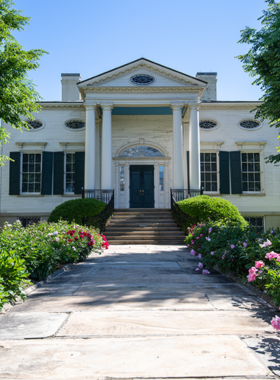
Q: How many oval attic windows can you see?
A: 5